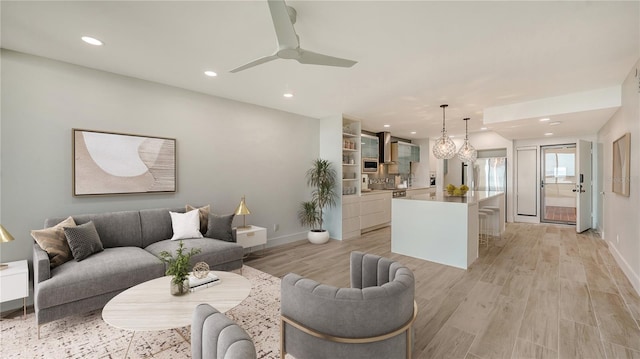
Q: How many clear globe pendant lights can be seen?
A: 2